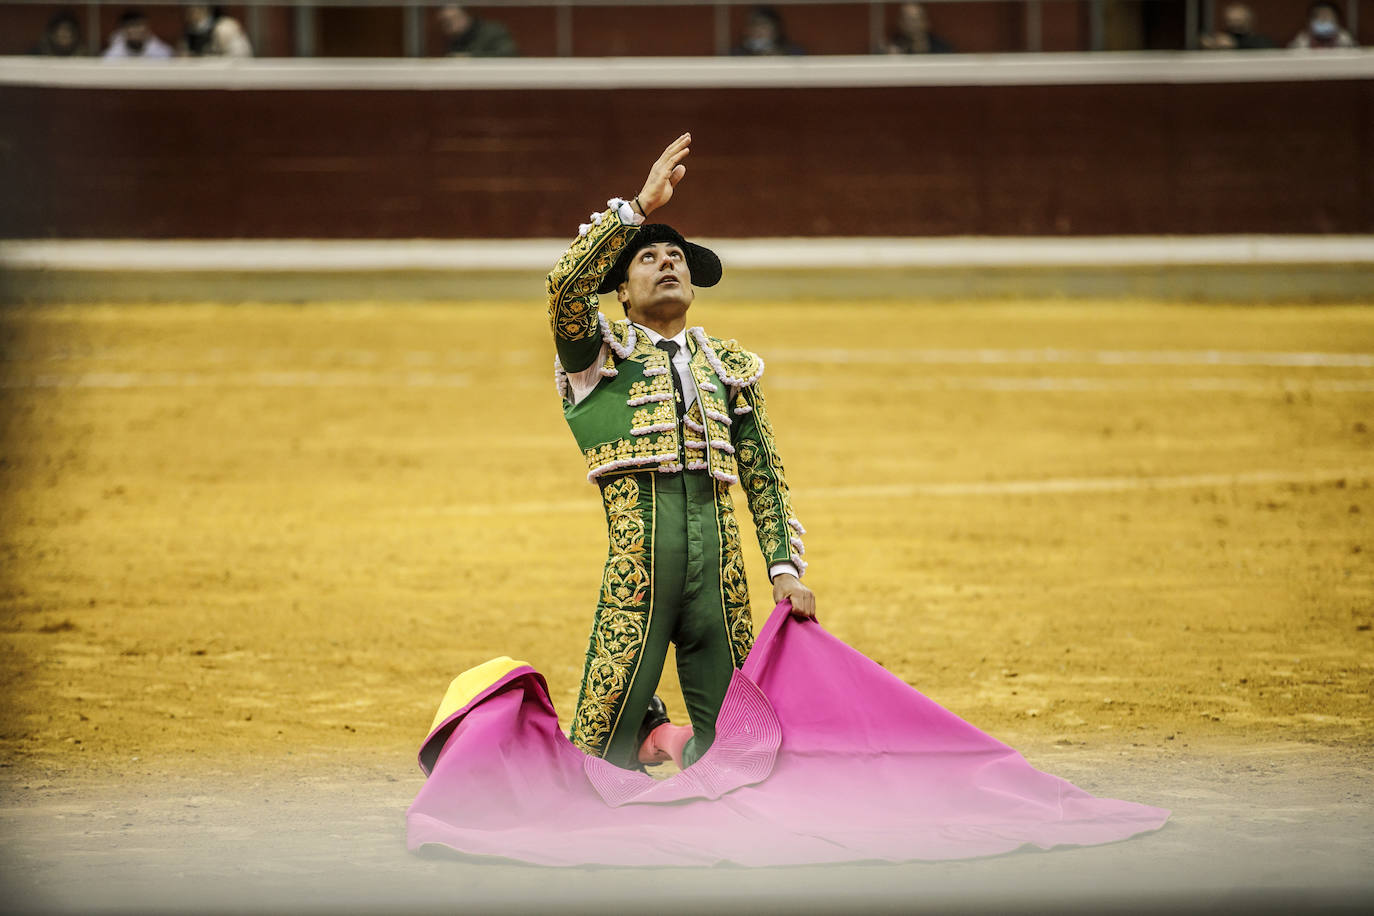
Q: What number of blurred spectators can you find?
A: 8